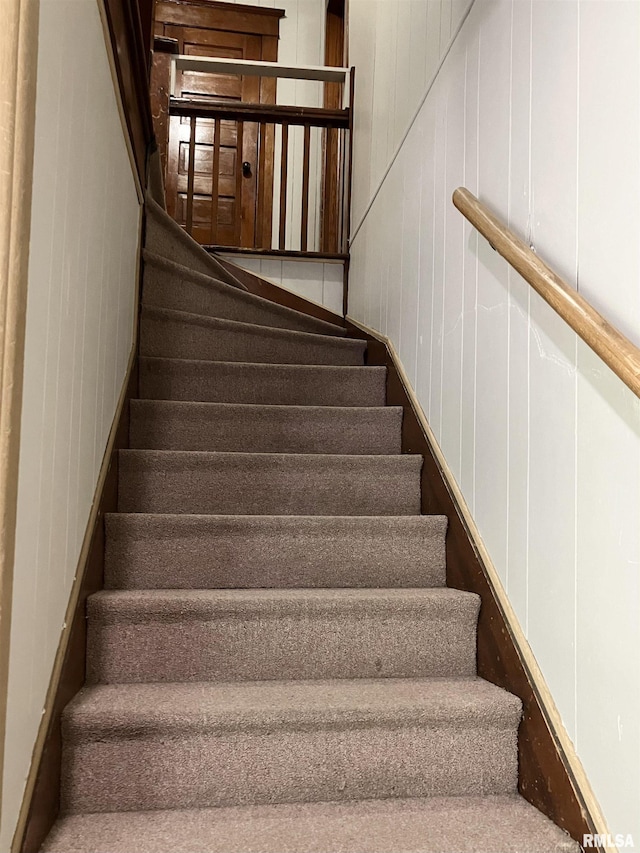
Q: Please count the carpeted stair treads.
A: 11